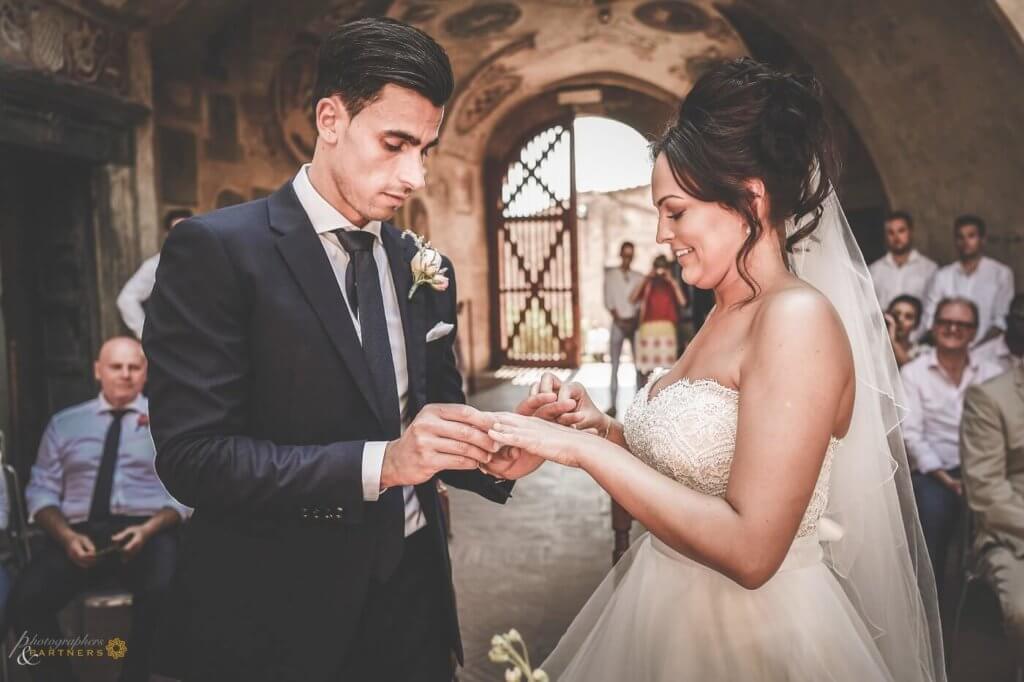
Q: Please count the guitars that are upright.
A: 0